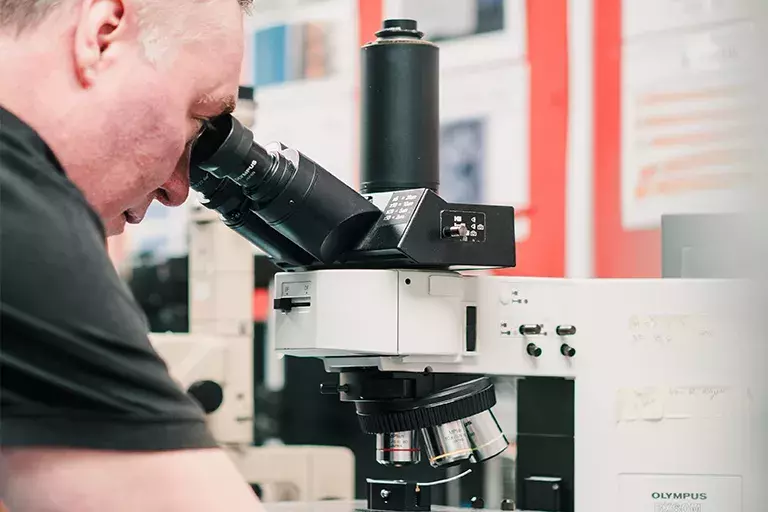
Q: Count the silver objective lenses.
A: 3